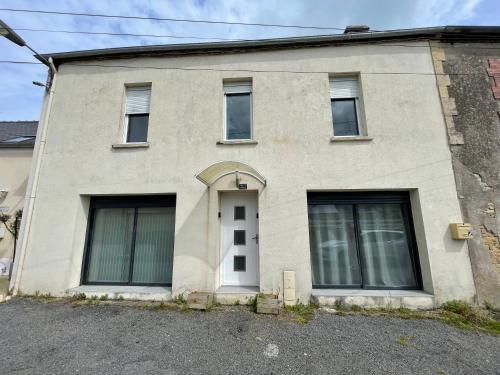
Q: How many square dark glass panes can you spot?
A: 3